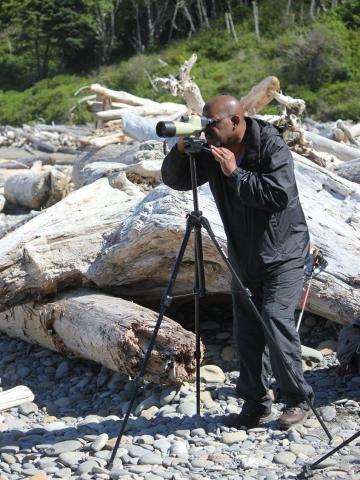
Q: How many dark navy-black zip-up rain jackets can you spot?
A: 1